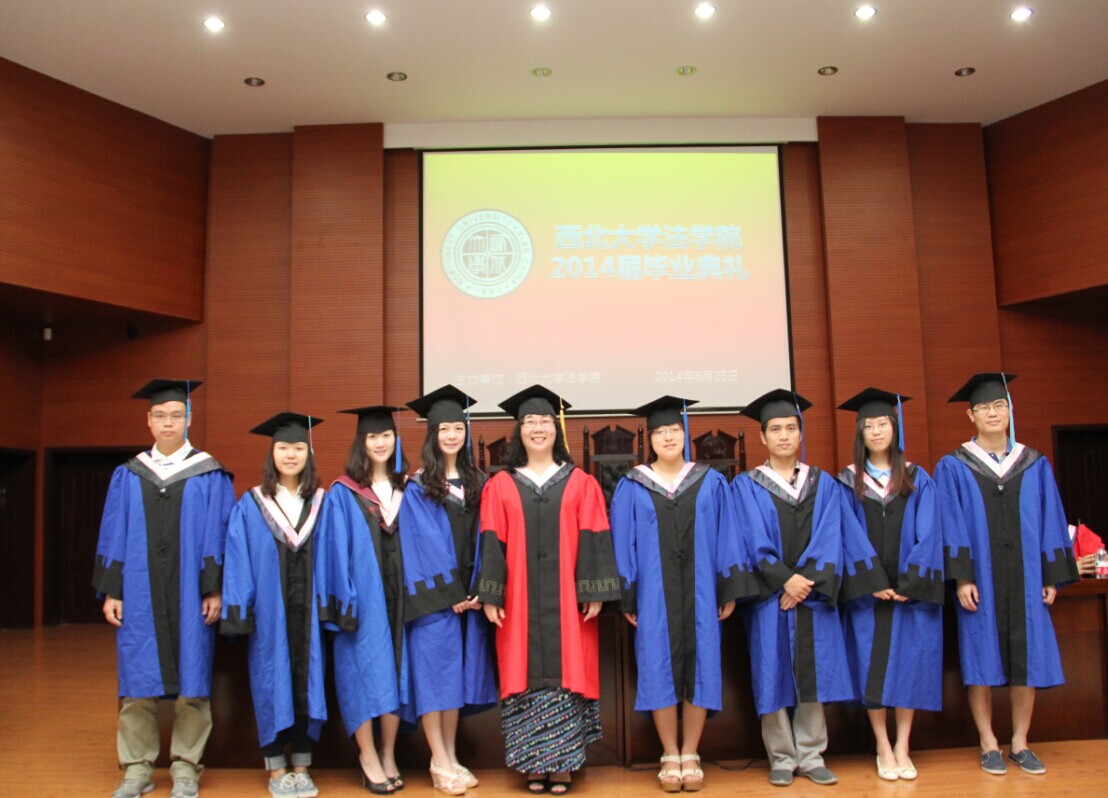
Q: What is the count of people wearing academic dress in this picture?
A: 9